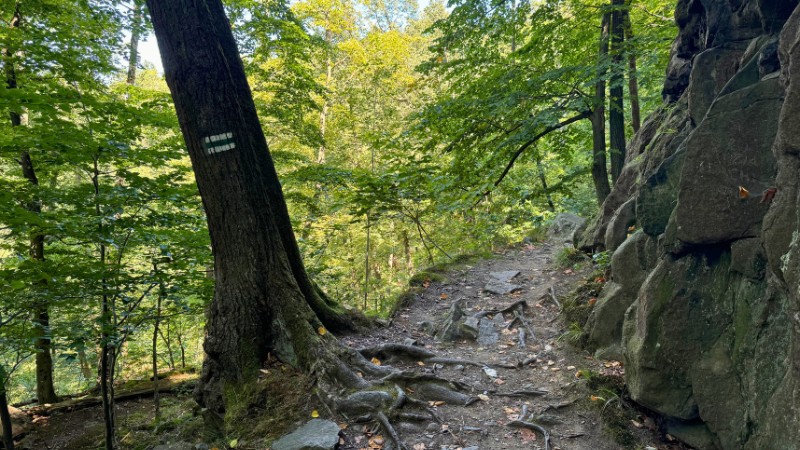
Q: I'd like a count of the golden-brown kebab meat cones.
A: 0